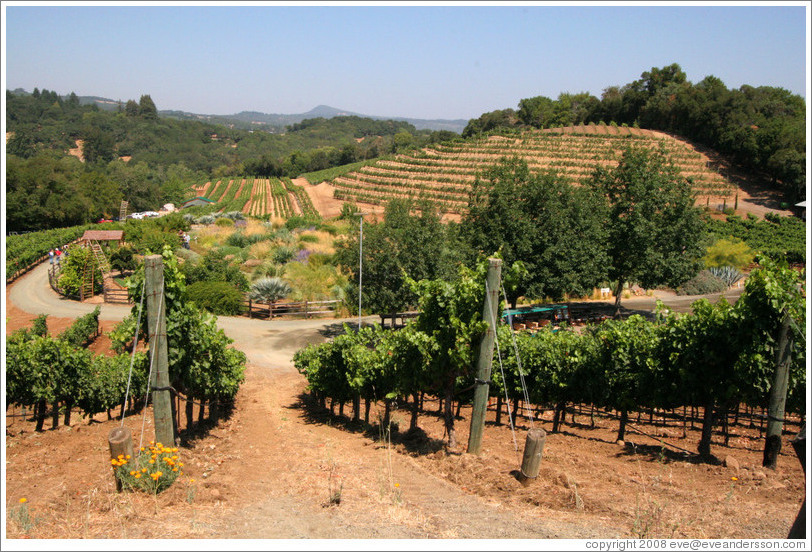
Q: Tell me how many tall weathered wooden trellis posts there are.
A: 3